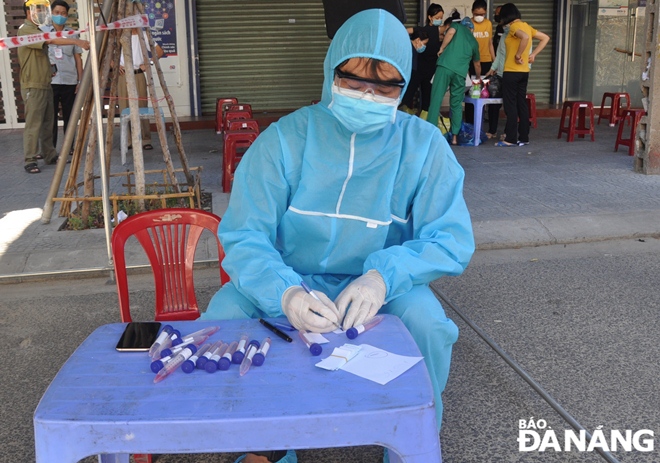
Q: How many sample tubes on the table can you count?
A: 15